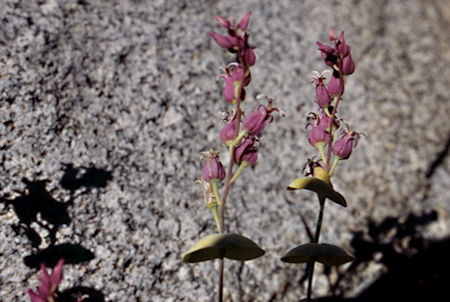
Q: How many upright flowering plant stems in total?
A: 2